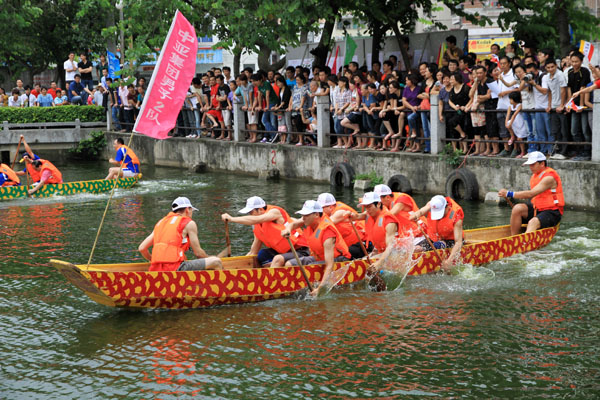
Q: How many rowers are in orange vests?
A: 12